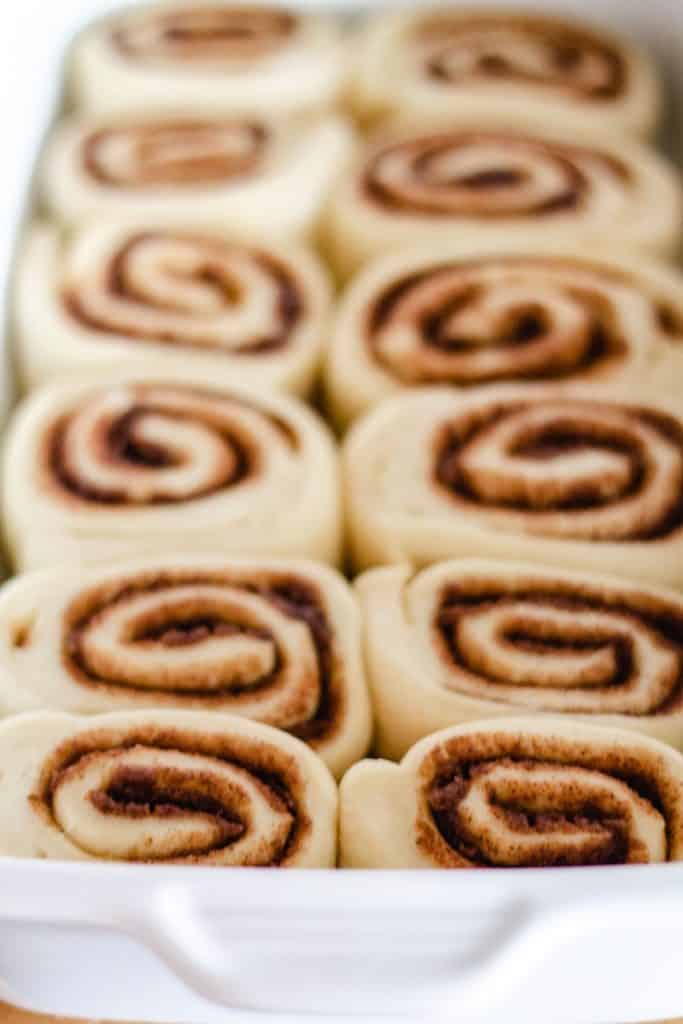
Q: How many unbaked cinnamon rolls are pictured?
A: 12